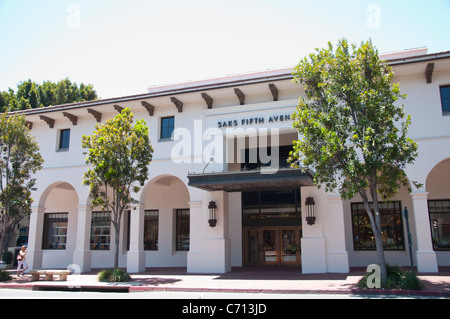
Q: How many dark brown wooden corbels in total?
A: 11